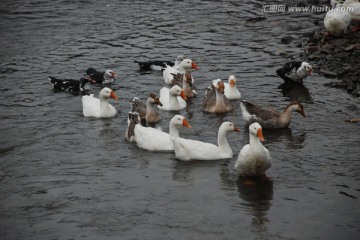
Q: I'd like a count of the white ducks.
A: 9